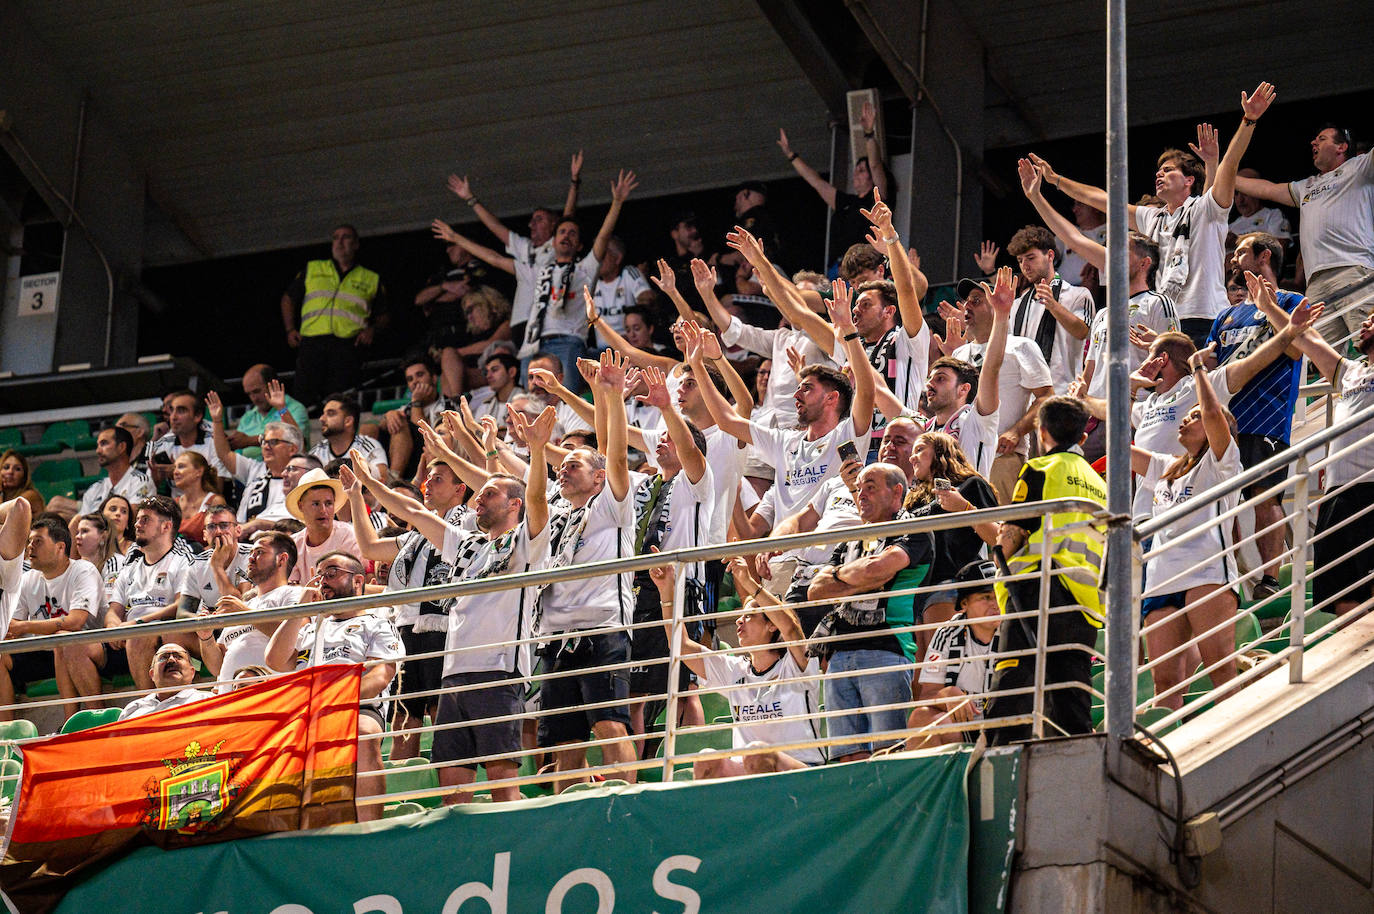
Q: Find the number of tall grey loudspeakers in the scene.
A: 1